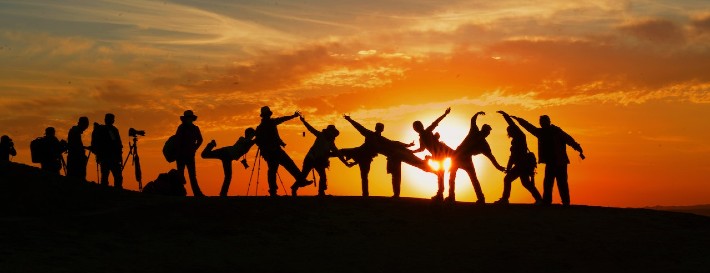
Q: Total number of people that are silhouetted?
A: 13